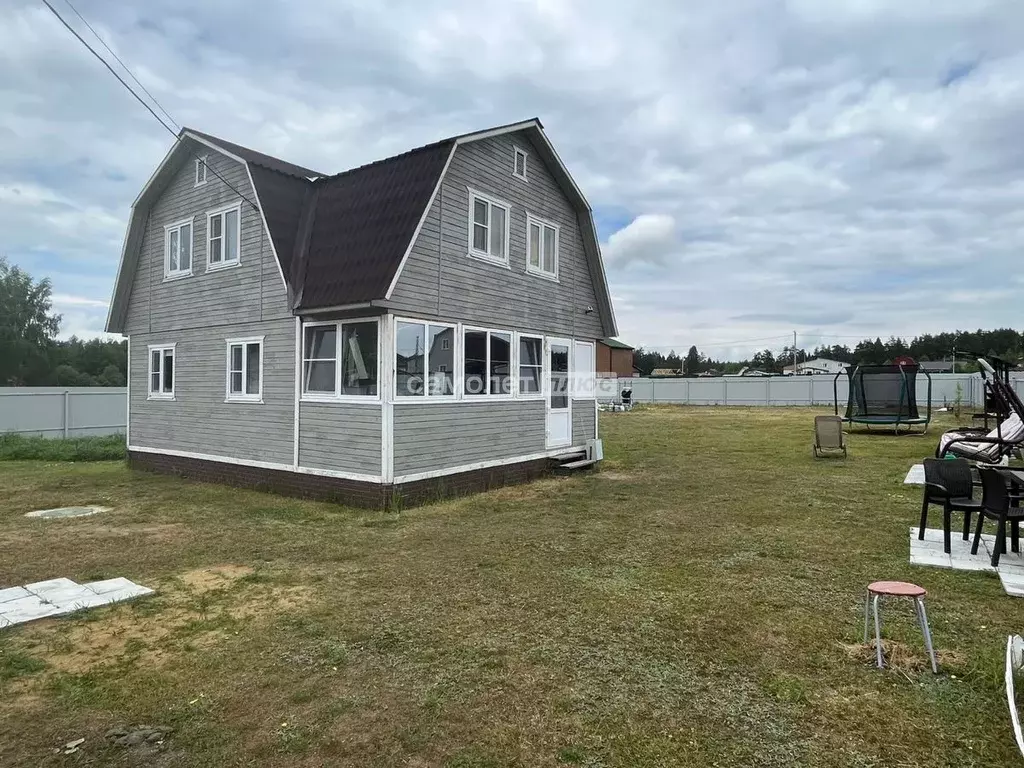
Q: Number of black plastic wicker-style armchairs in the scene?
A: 2